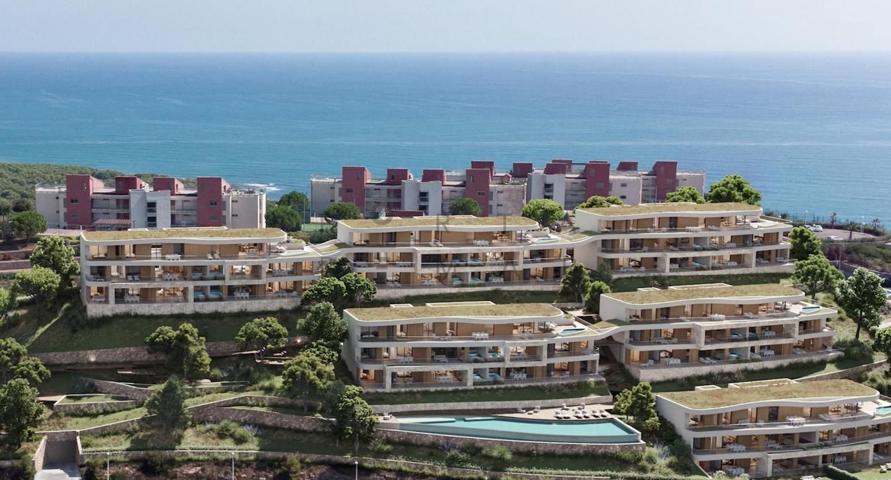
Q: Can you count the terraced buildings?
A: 6